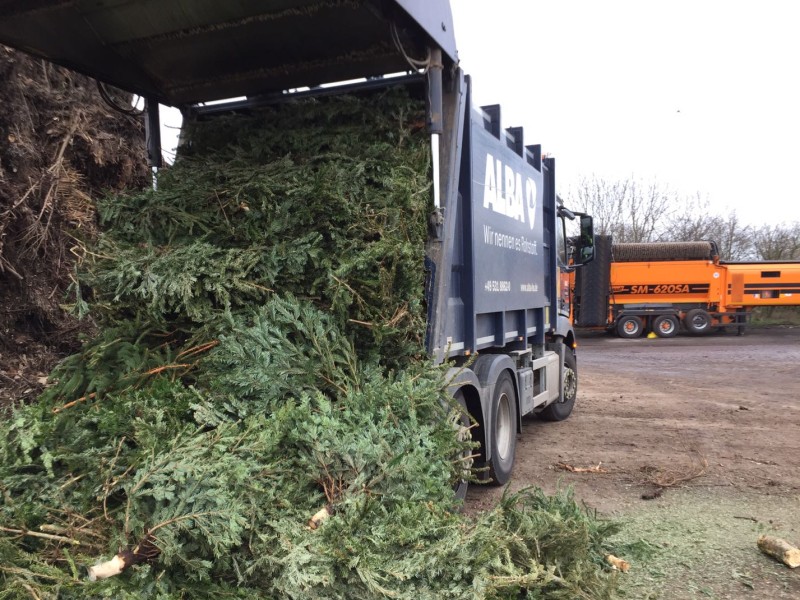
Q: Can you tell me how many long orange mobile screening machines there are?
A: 1